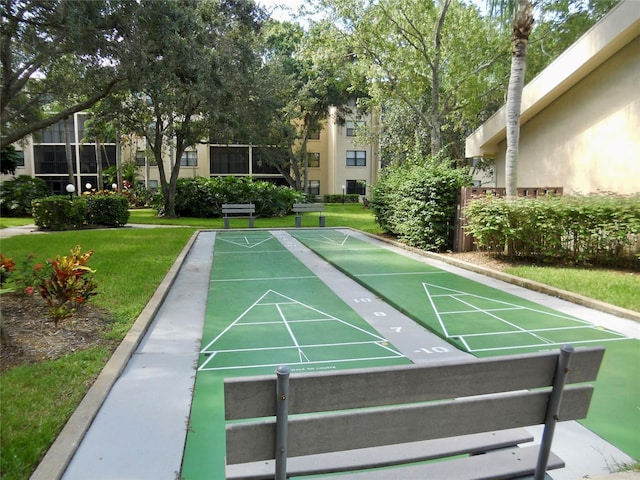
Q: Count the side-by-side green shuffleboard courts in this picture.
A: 2